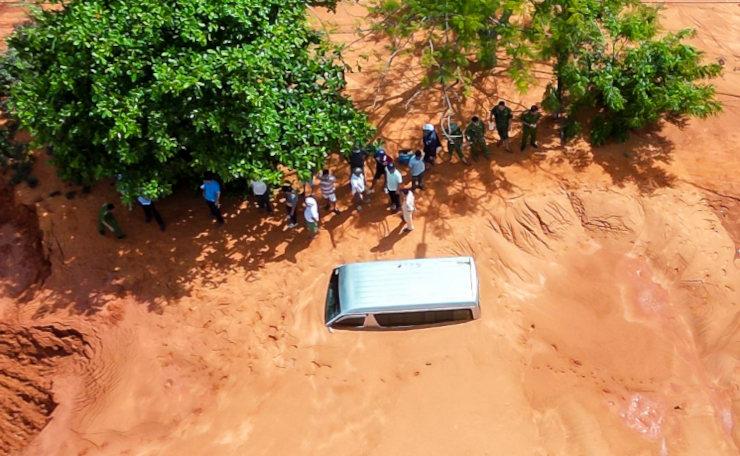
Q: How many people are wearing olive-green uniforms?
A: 5